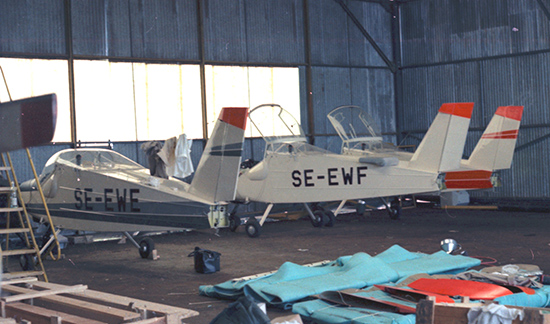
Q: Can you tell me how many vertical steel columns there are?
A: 4